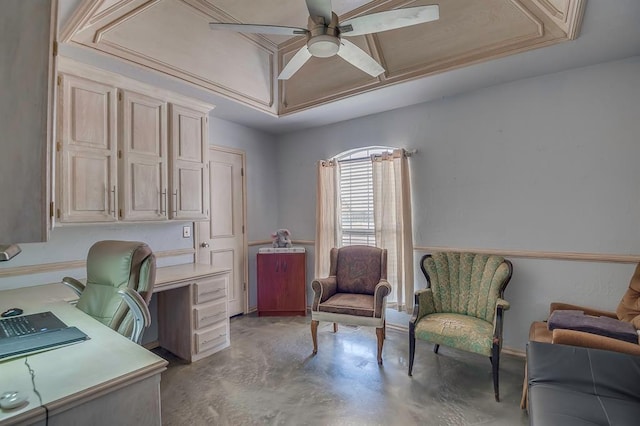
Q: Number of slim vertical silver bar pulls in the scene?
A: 3